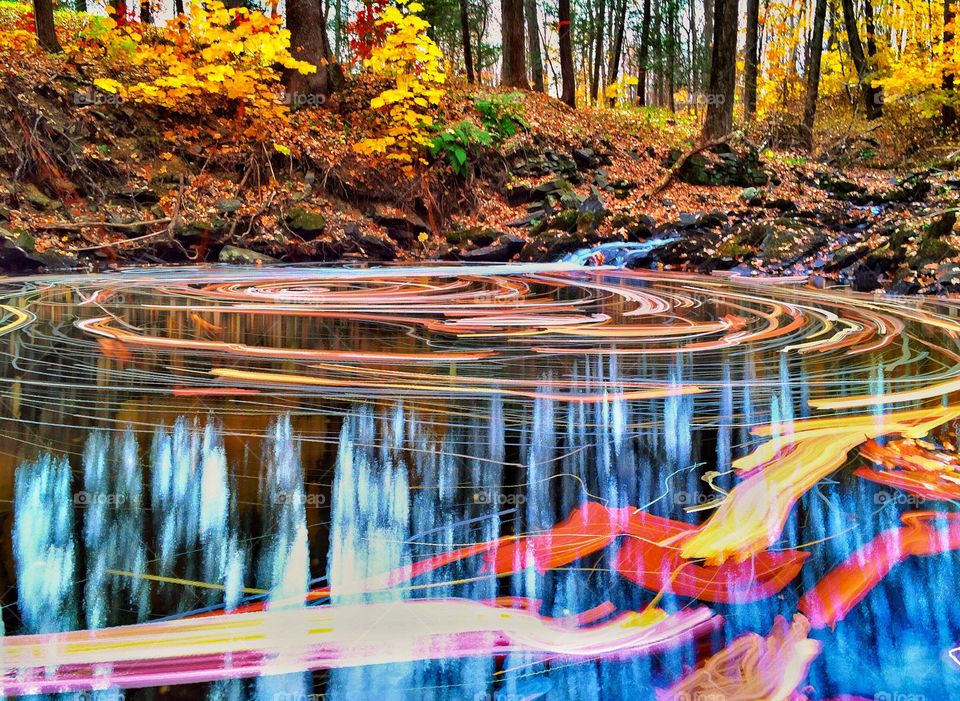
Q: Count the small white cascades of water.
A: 1